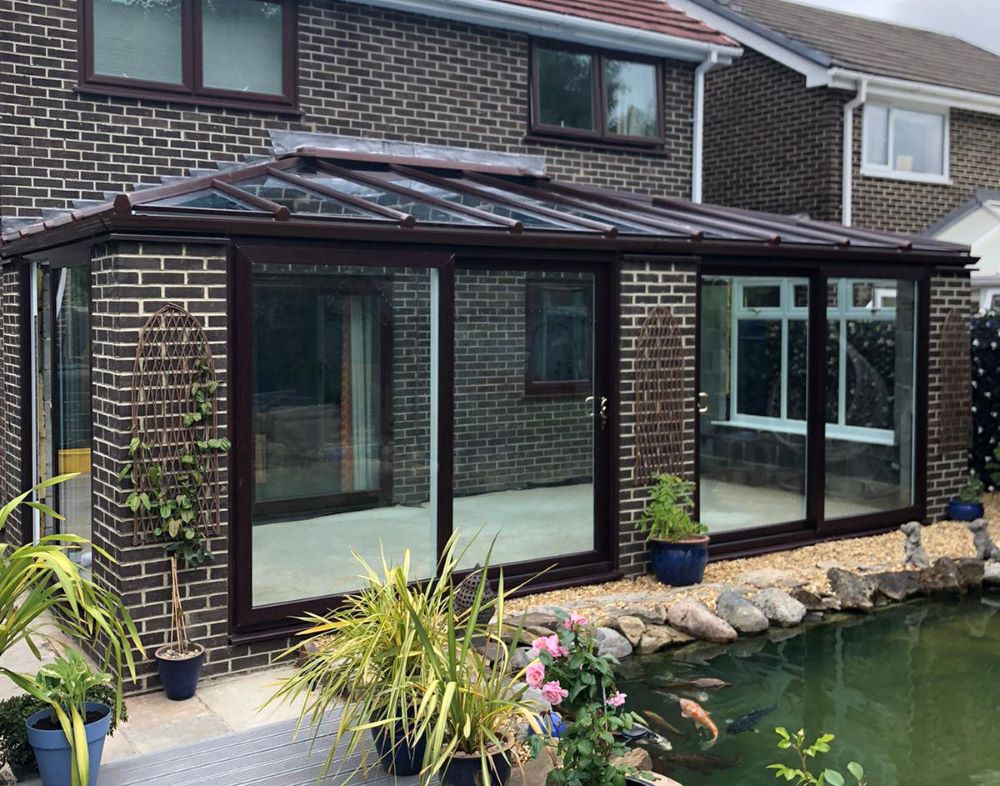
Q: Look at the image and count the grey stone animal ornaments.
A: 2